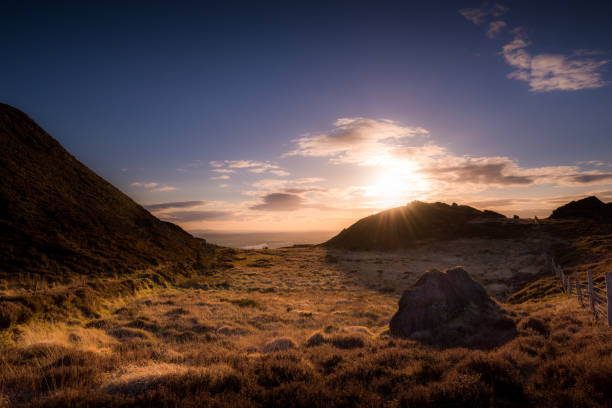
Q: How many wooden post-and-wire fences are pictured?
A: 1